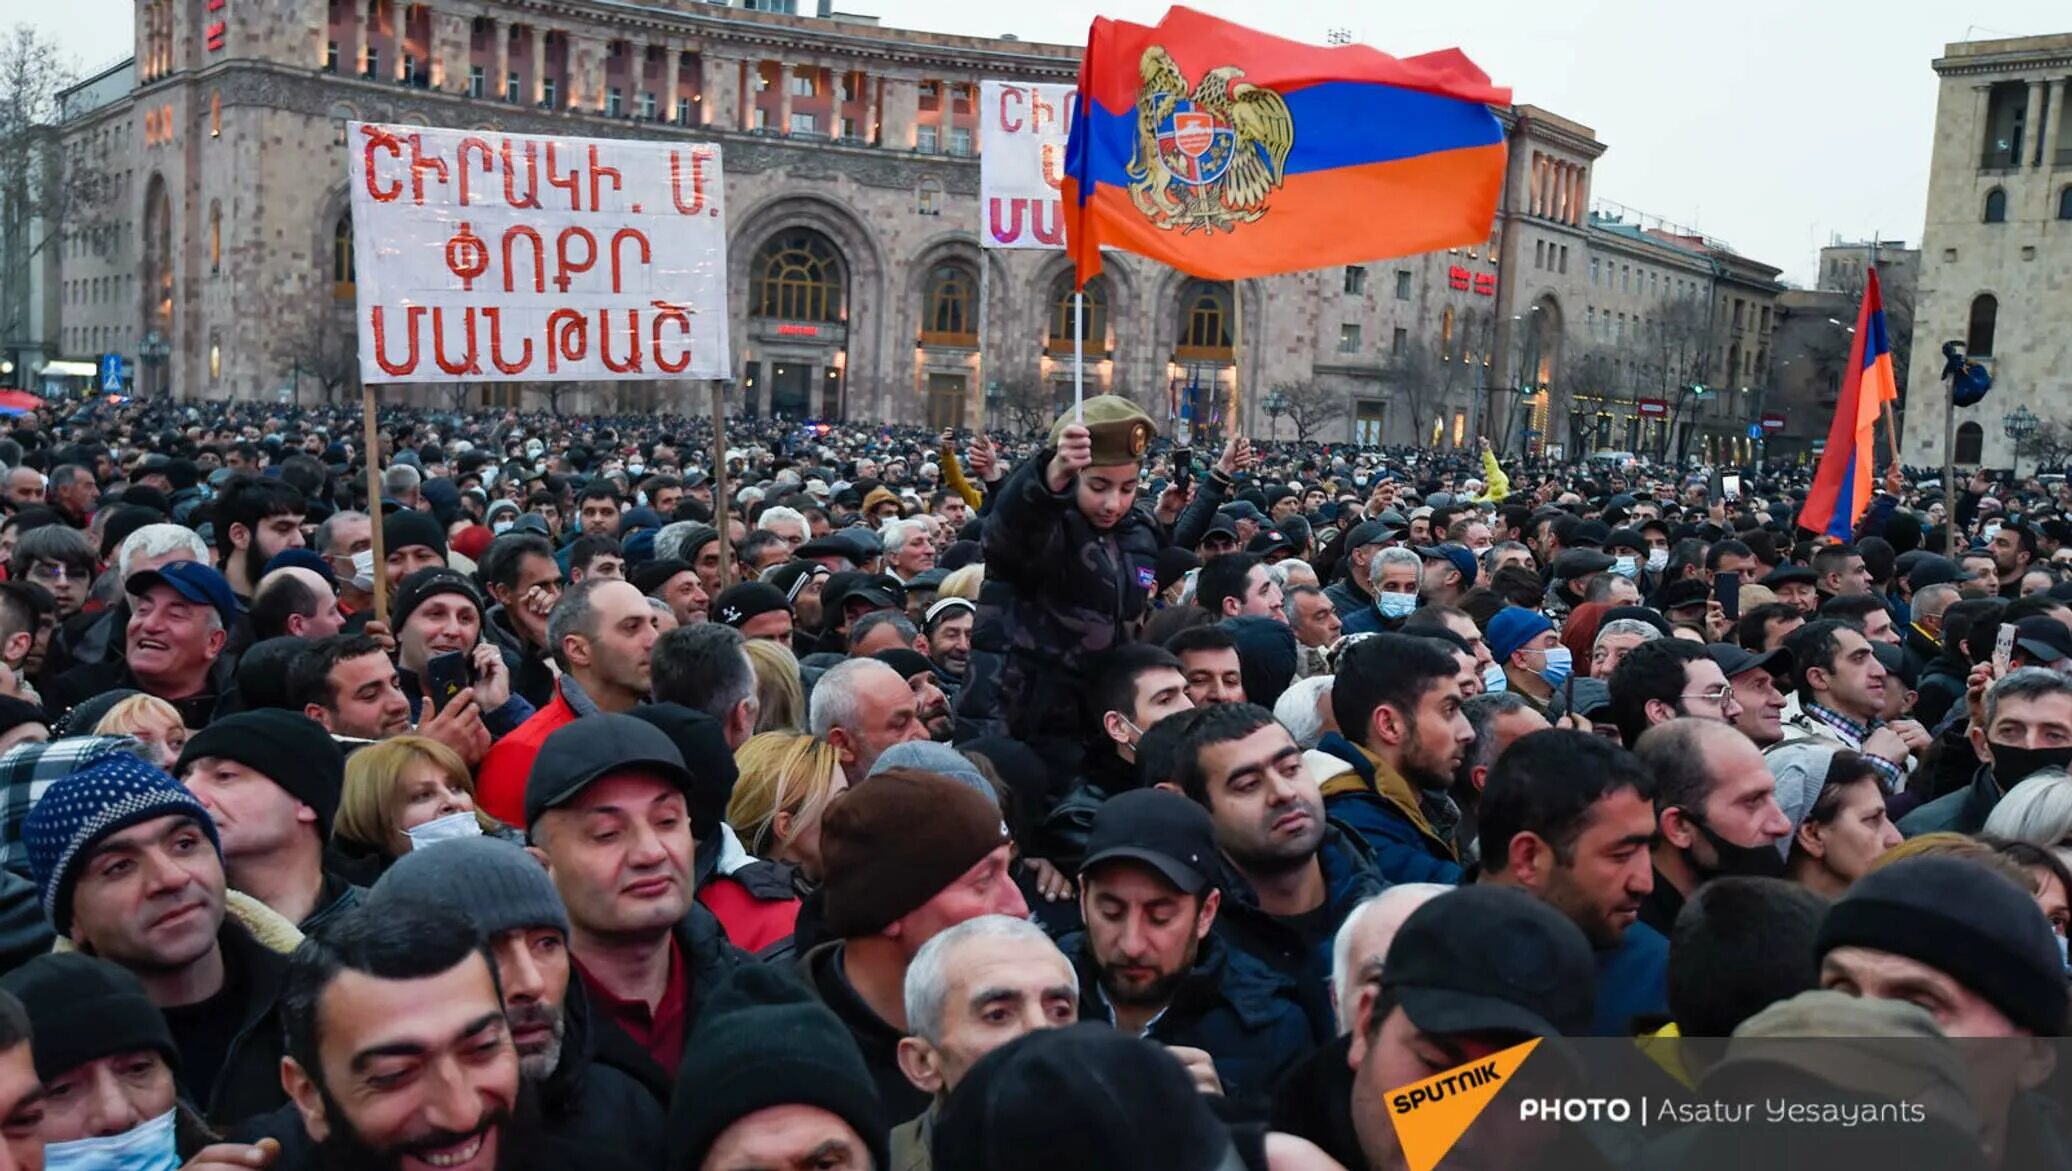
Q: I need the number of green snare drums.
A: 0